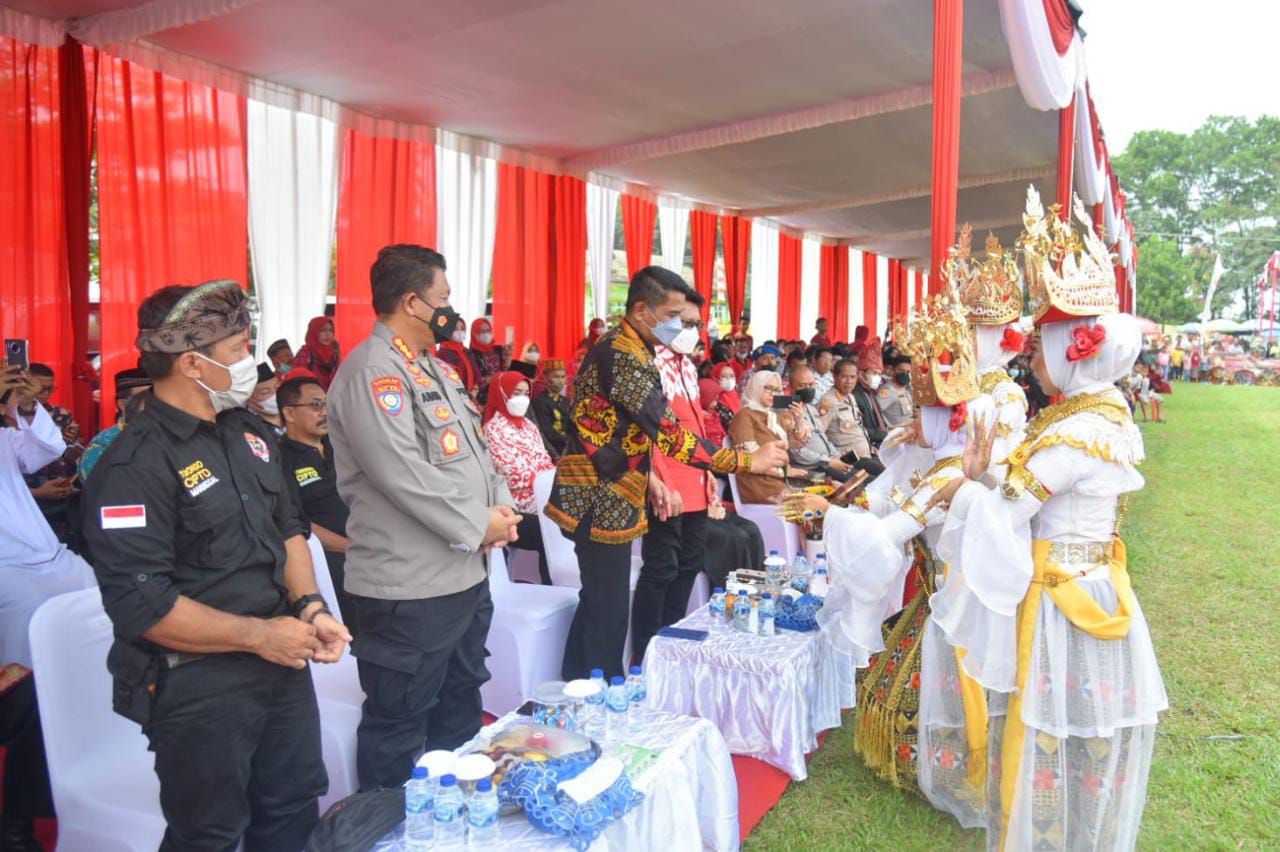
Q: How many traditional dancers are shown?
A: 3